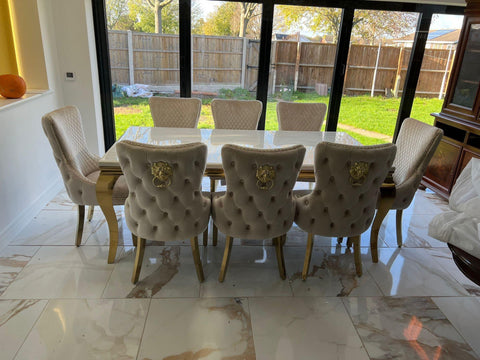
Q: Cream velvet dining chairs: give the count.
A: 8